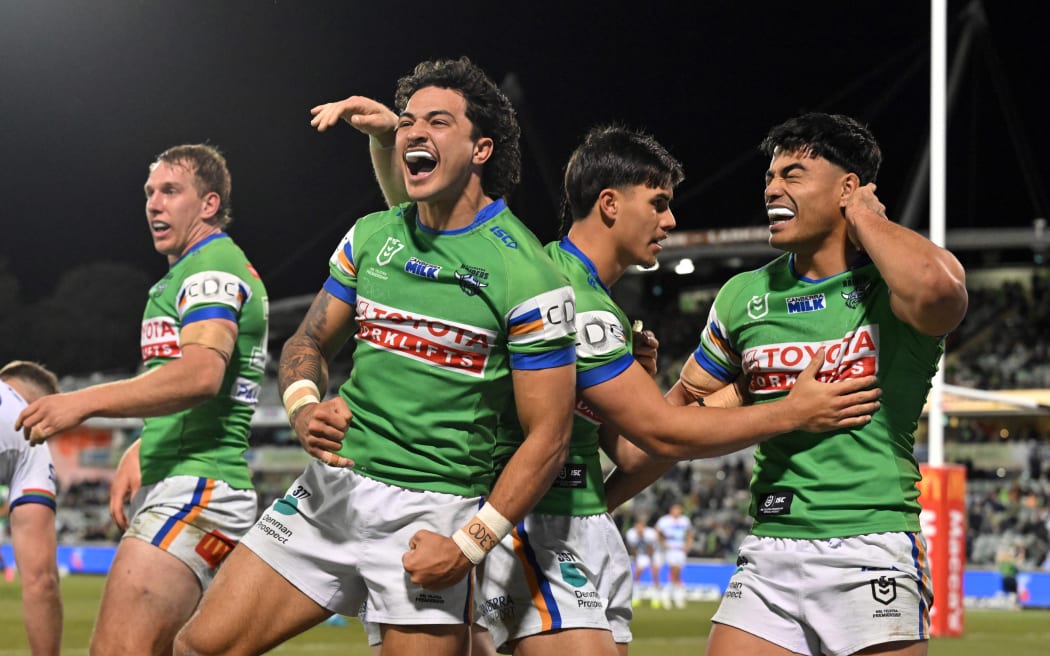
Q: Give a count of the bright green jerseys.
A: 4